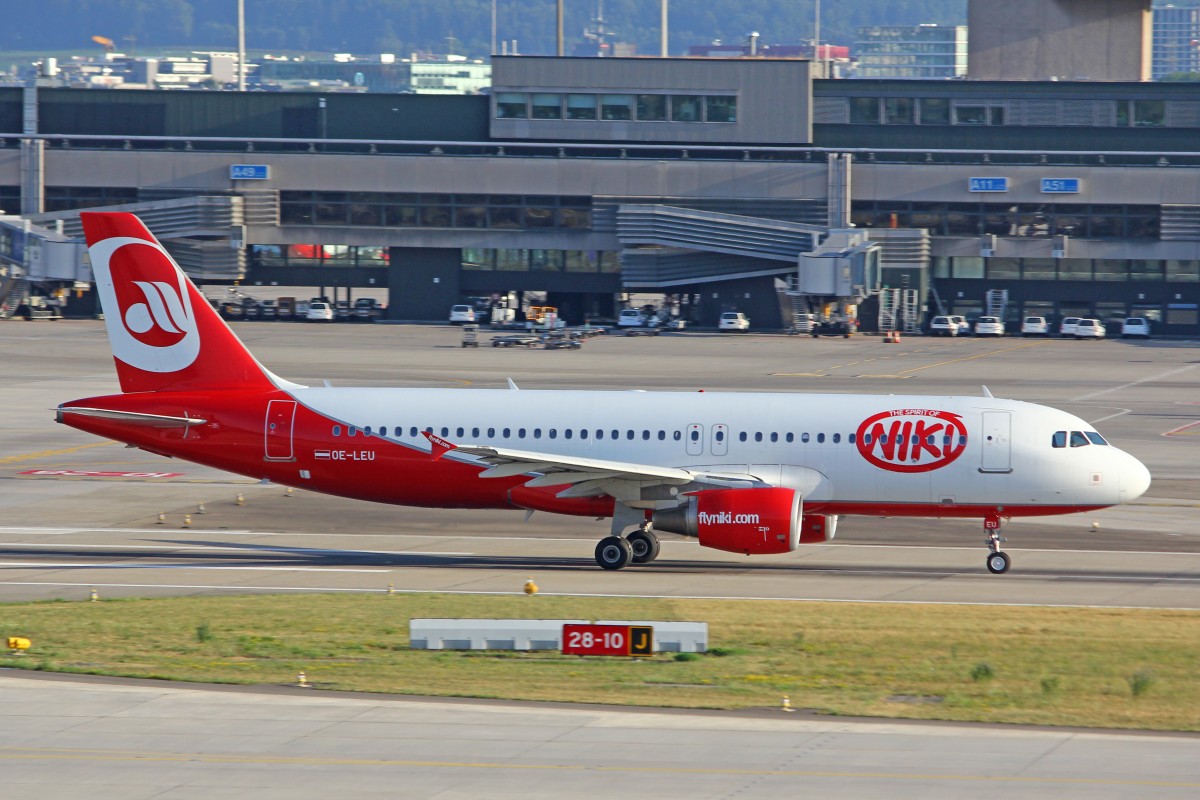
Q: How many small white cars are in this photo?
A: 11